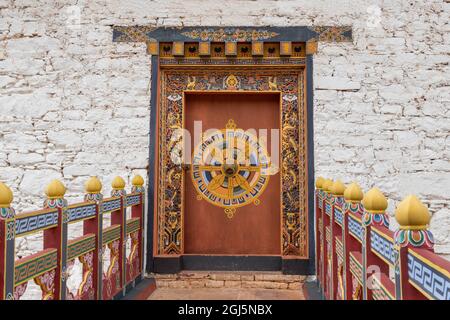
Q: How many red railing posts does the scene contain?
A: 11